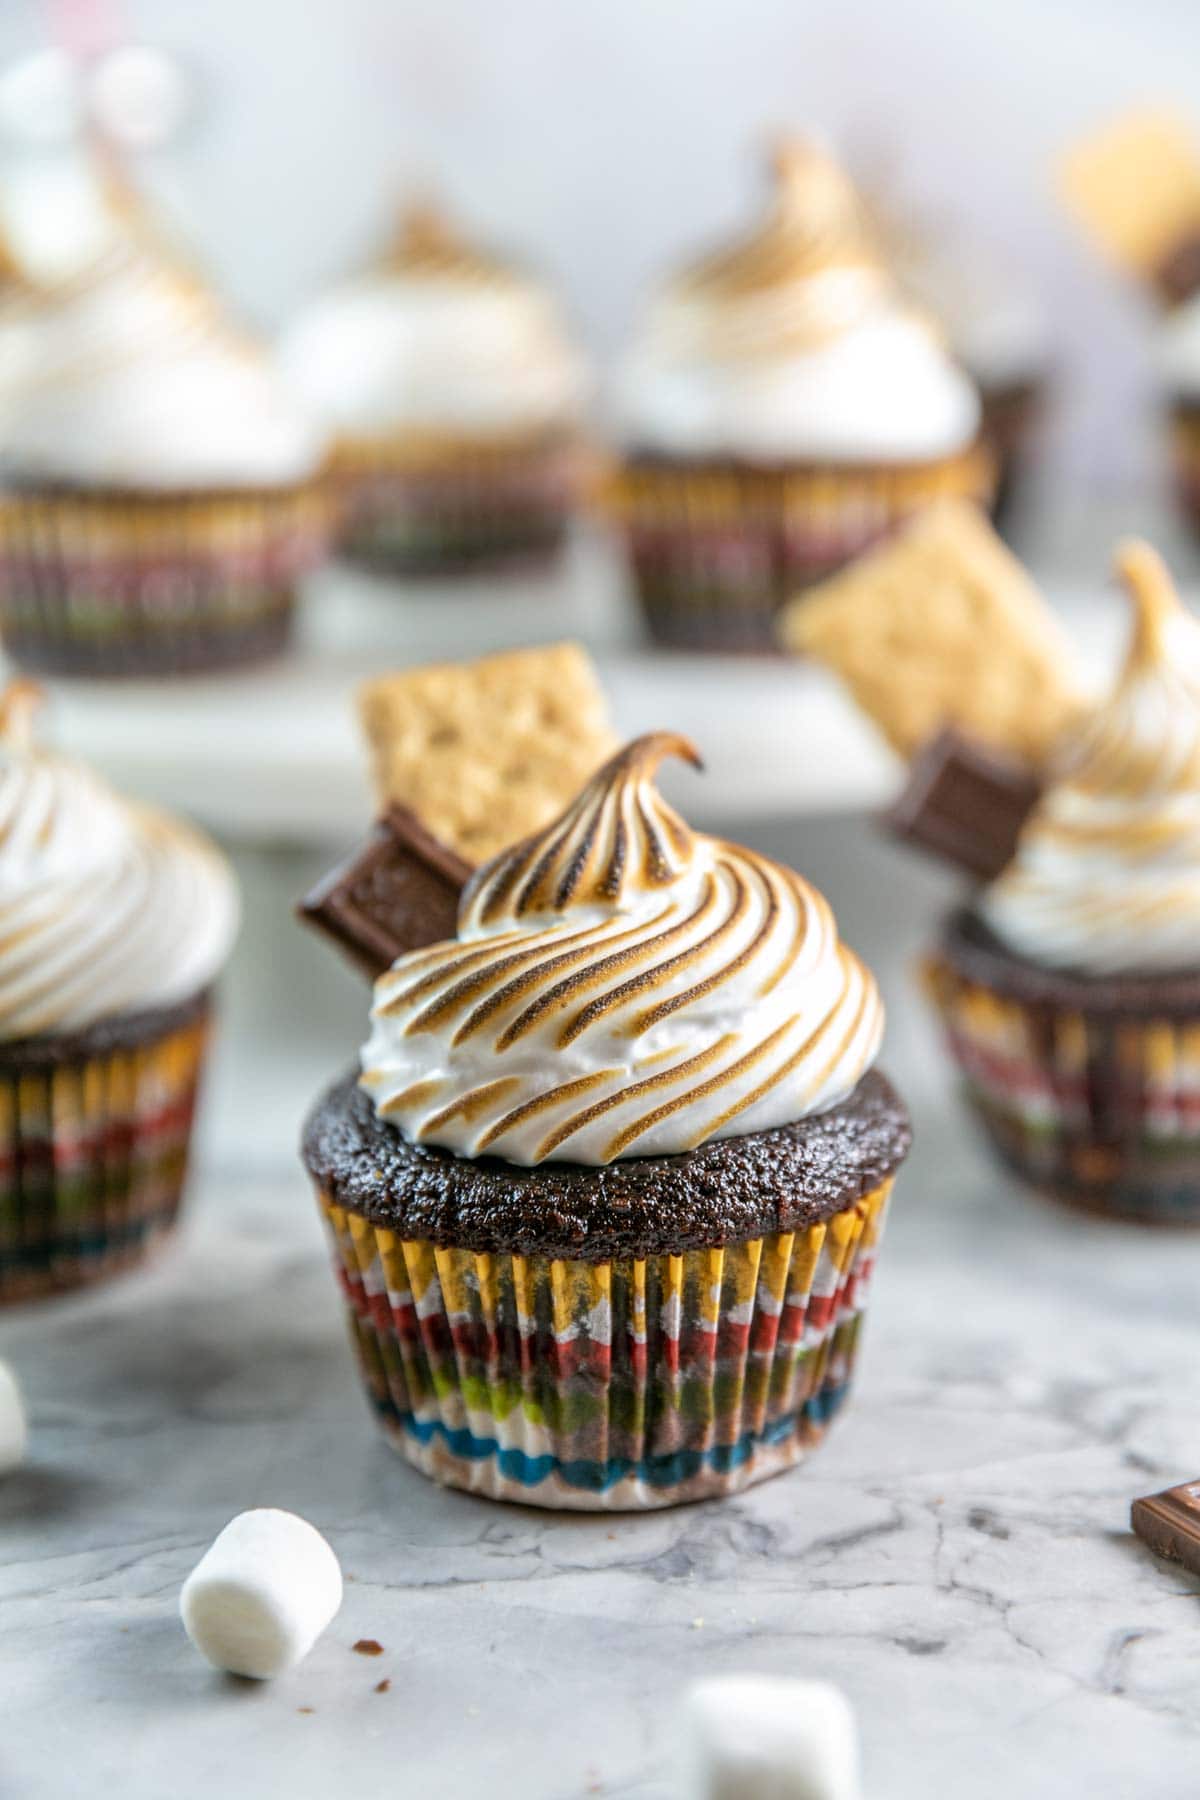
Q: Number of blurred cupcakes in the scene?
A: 7